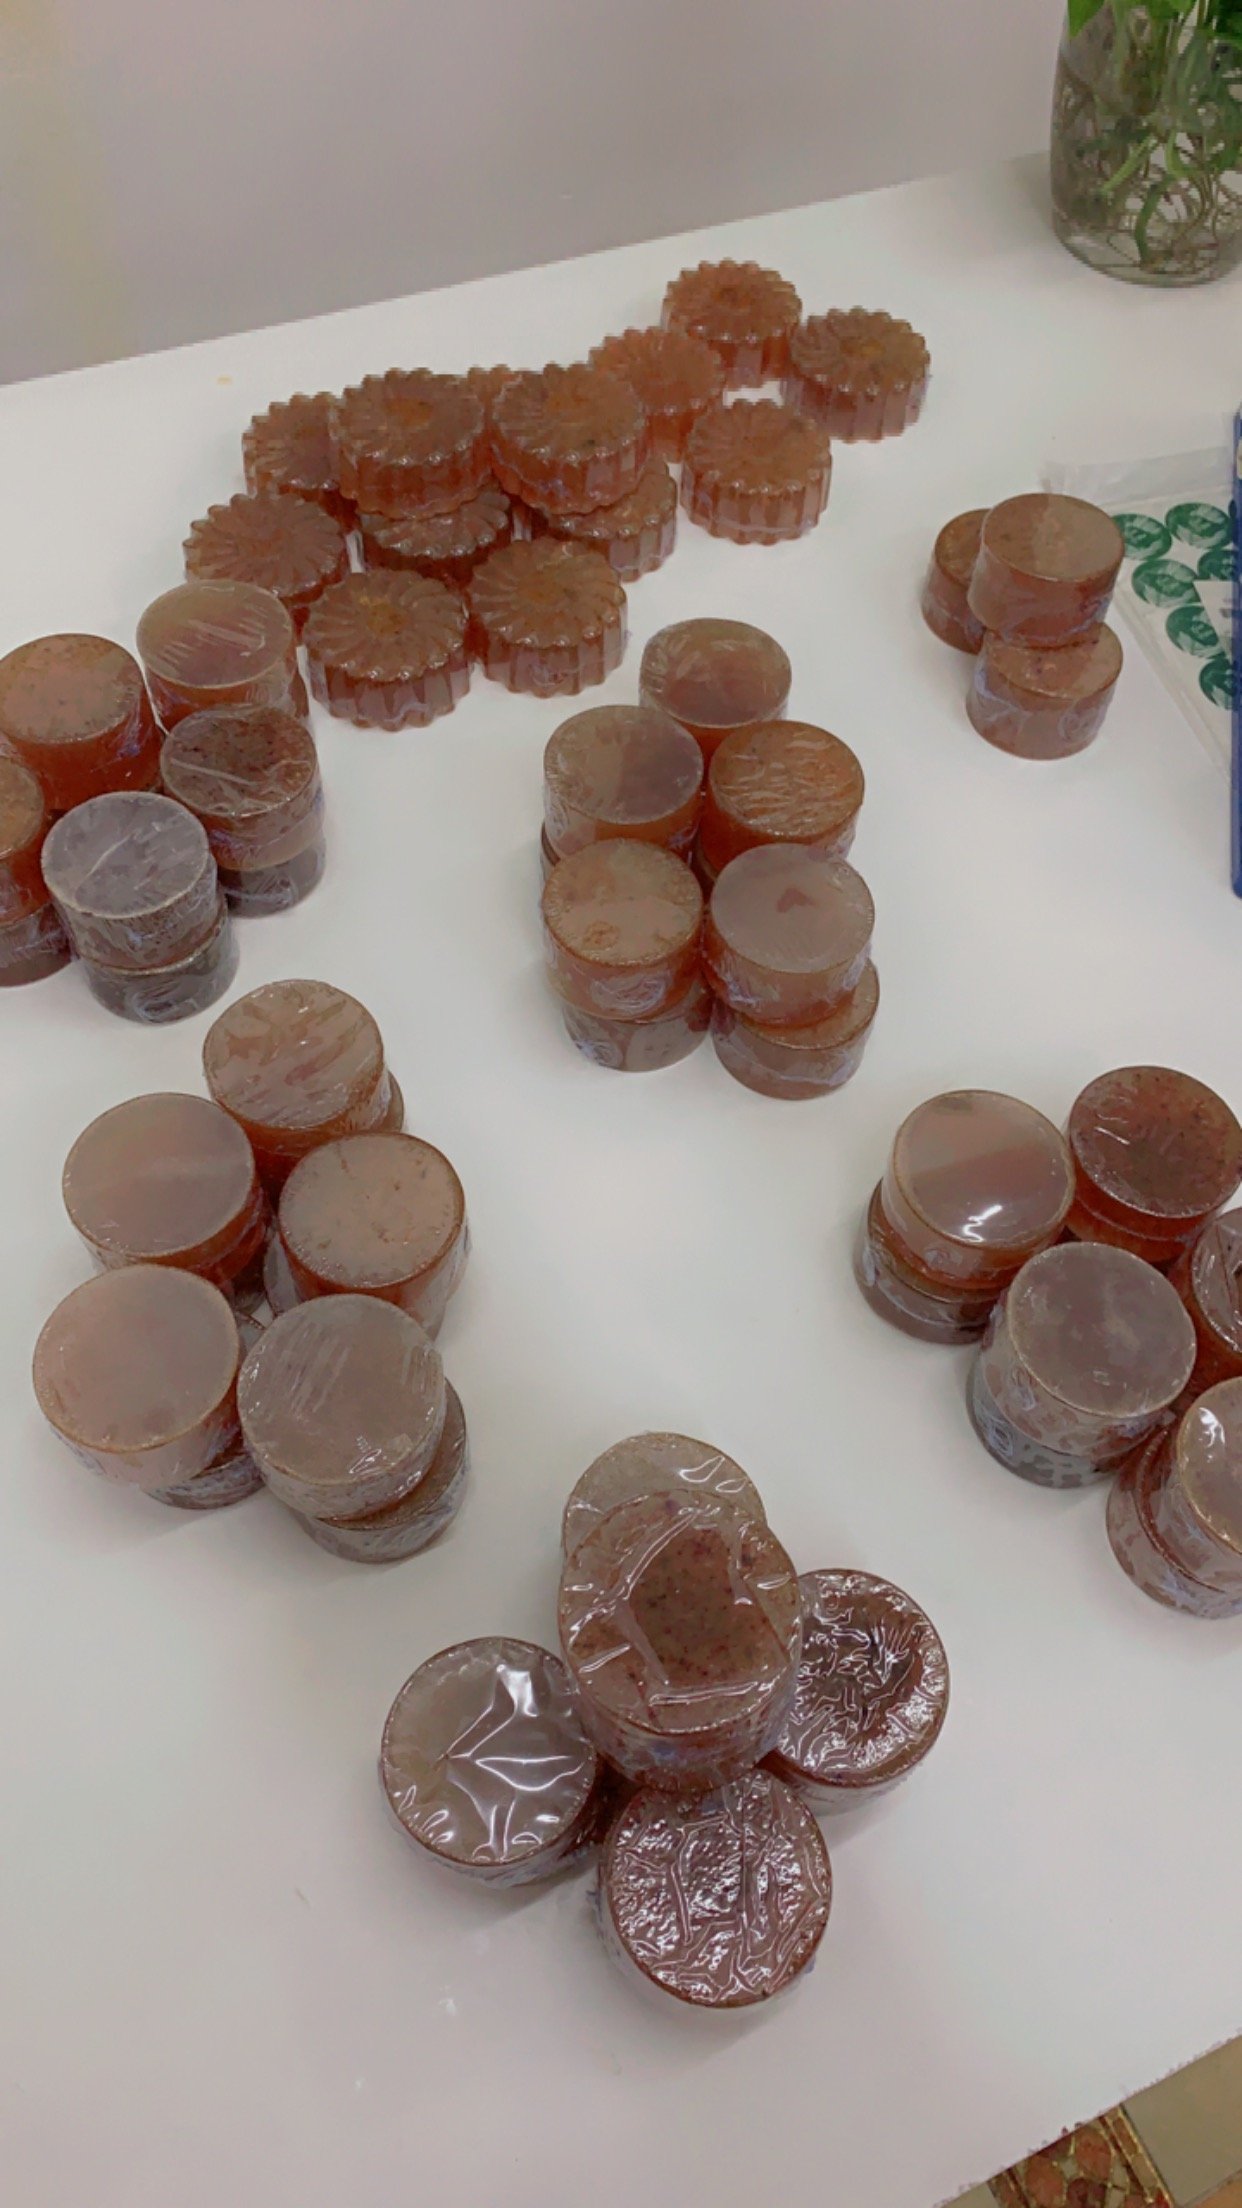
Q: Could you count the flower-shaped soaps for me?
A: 13